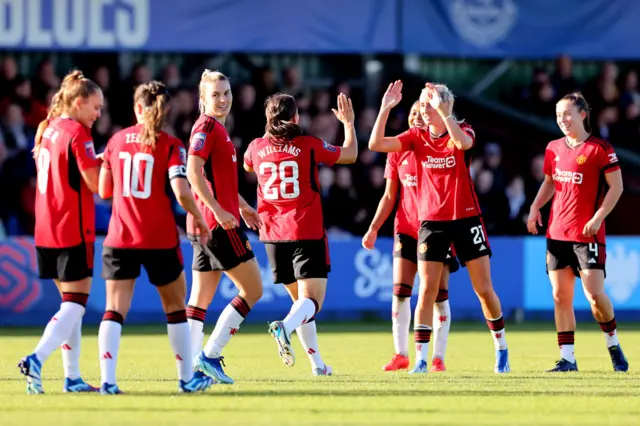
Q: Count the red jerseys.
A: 7